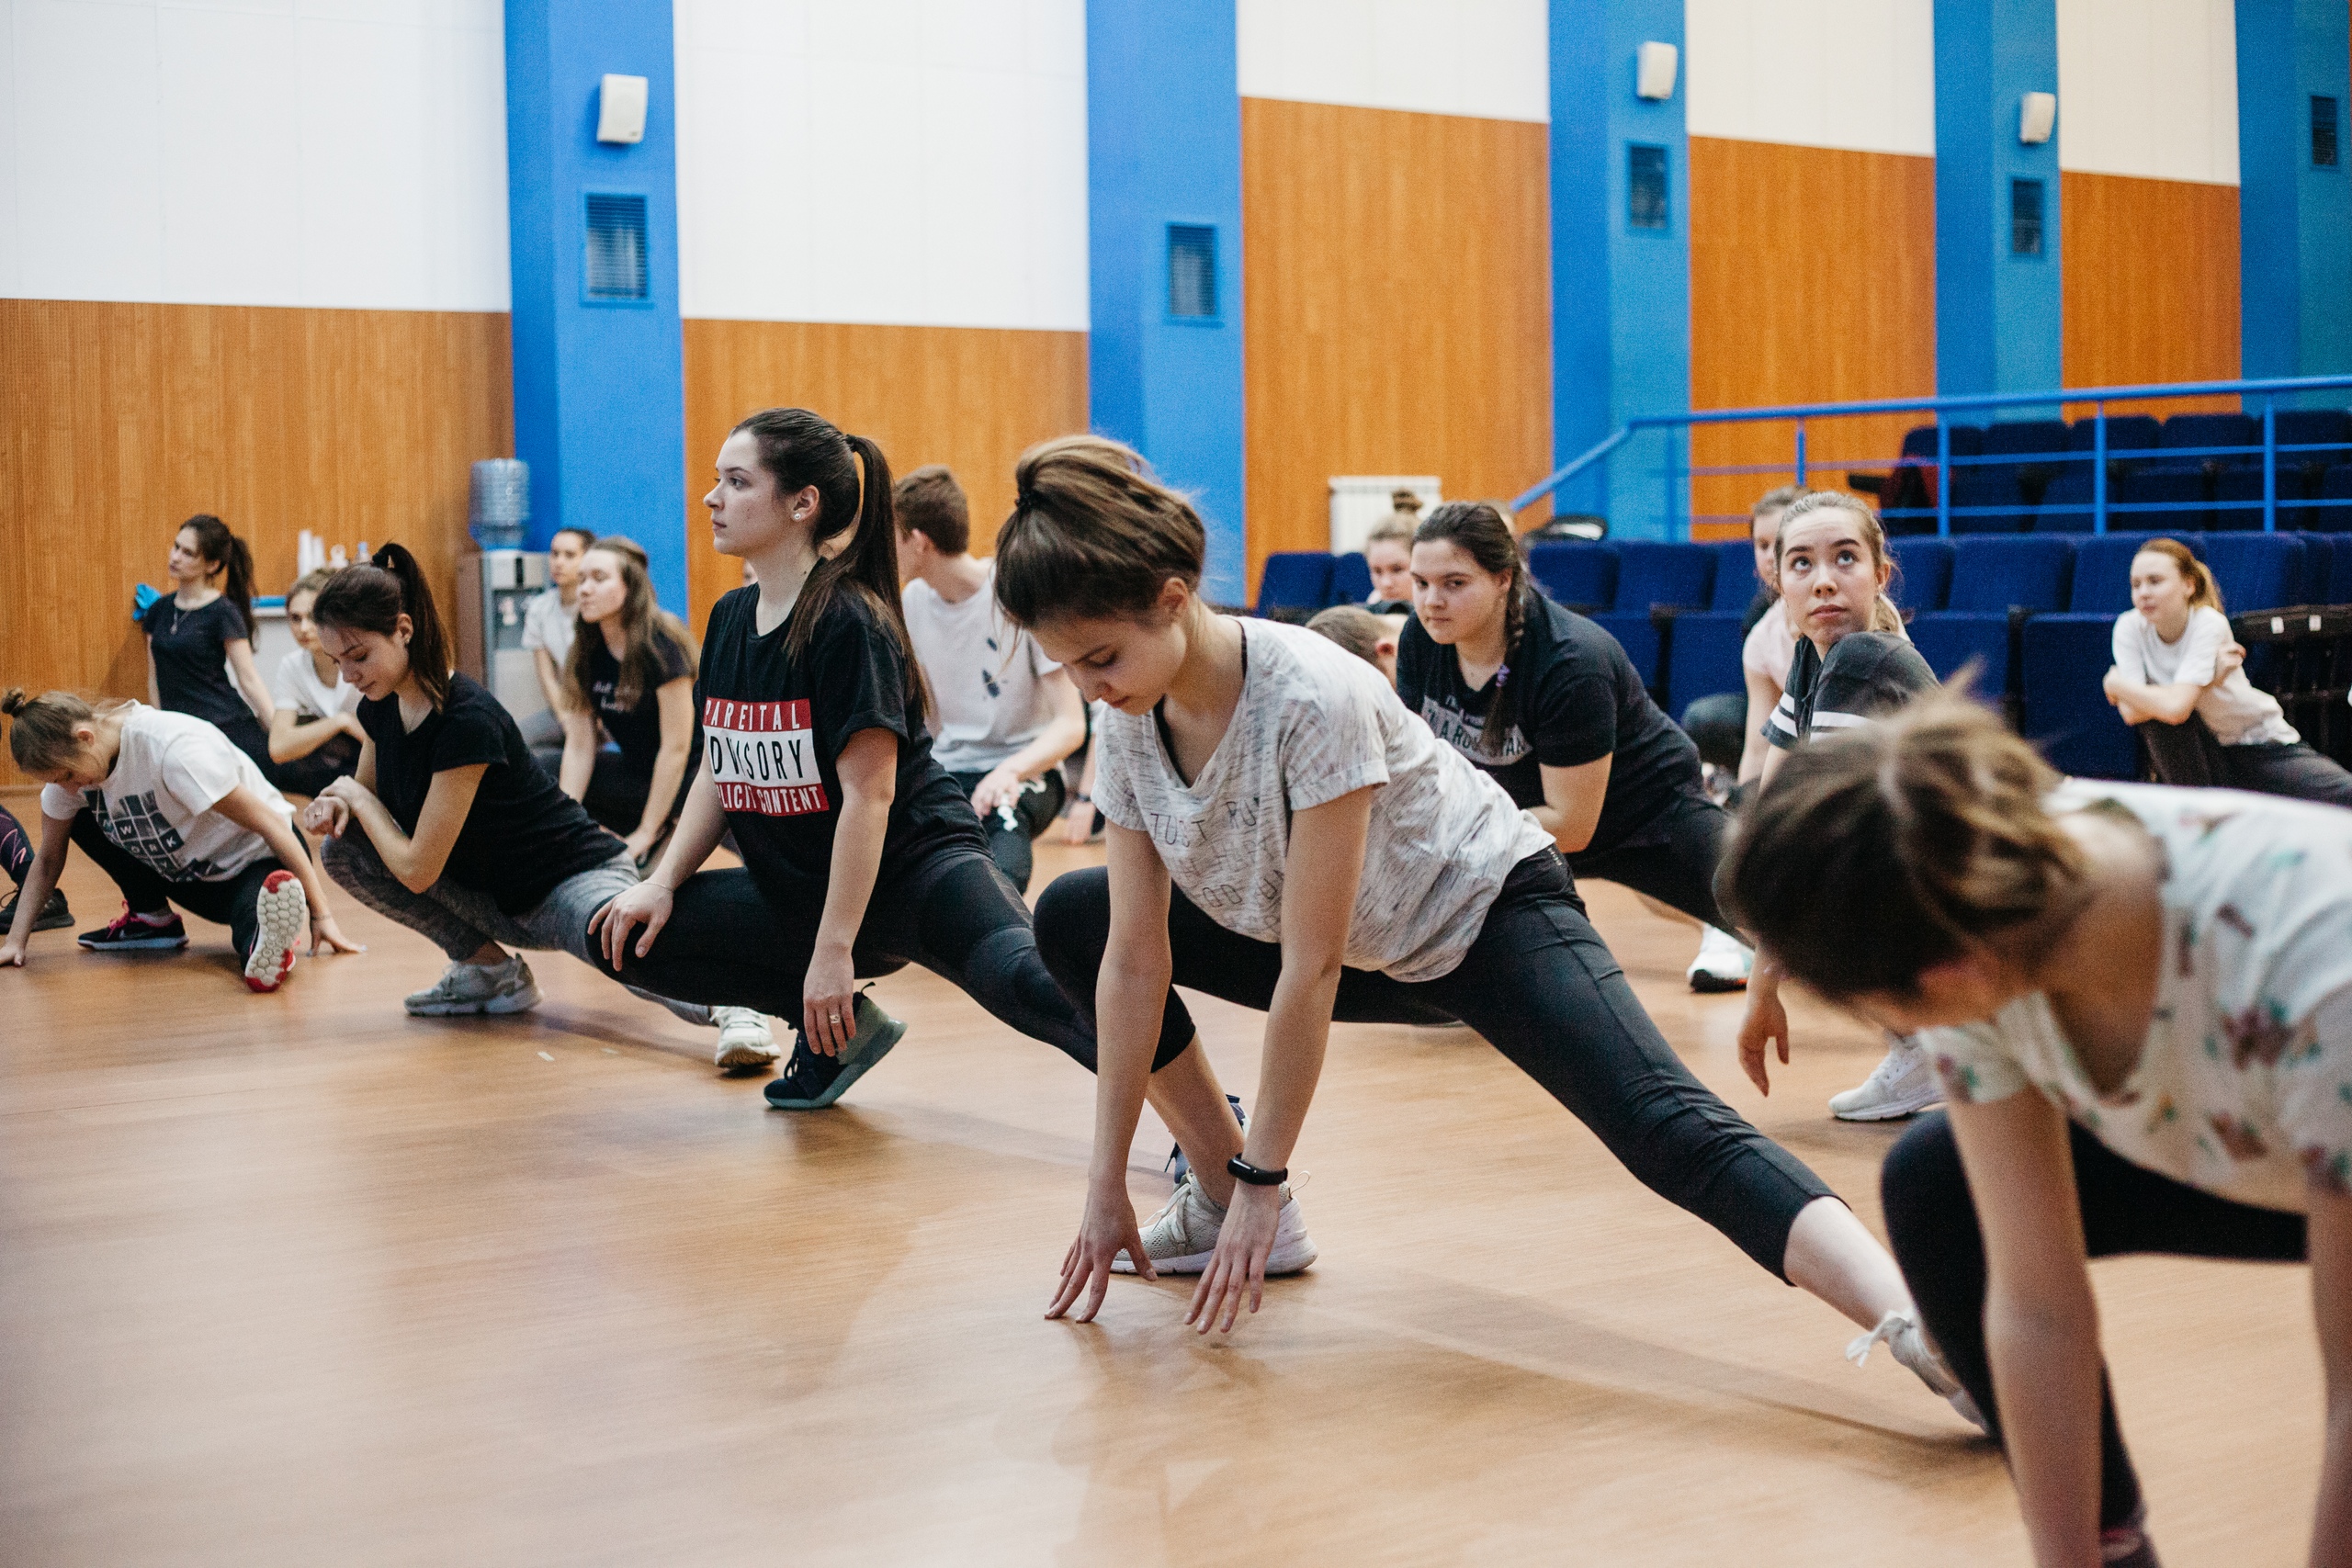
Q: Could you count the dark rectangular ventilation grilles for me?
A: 5